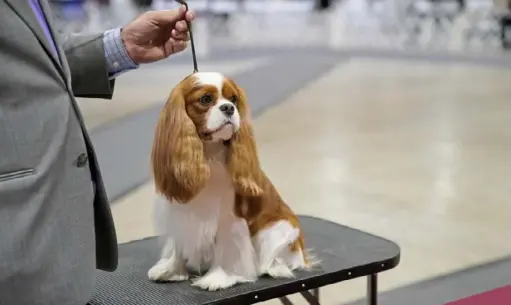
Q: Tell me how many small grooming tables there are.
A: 1